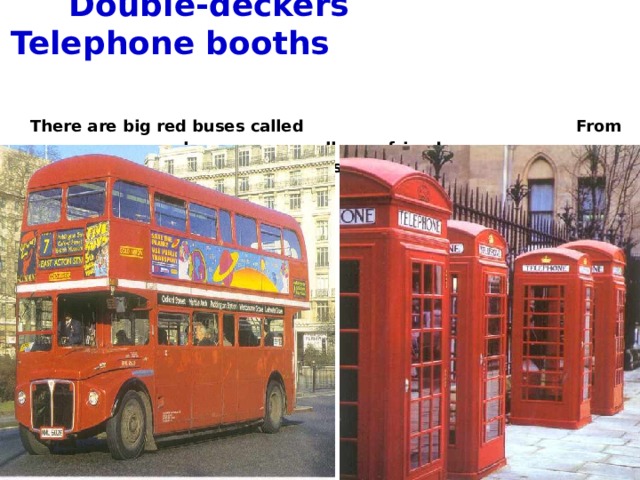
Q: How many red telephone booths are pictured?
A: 4